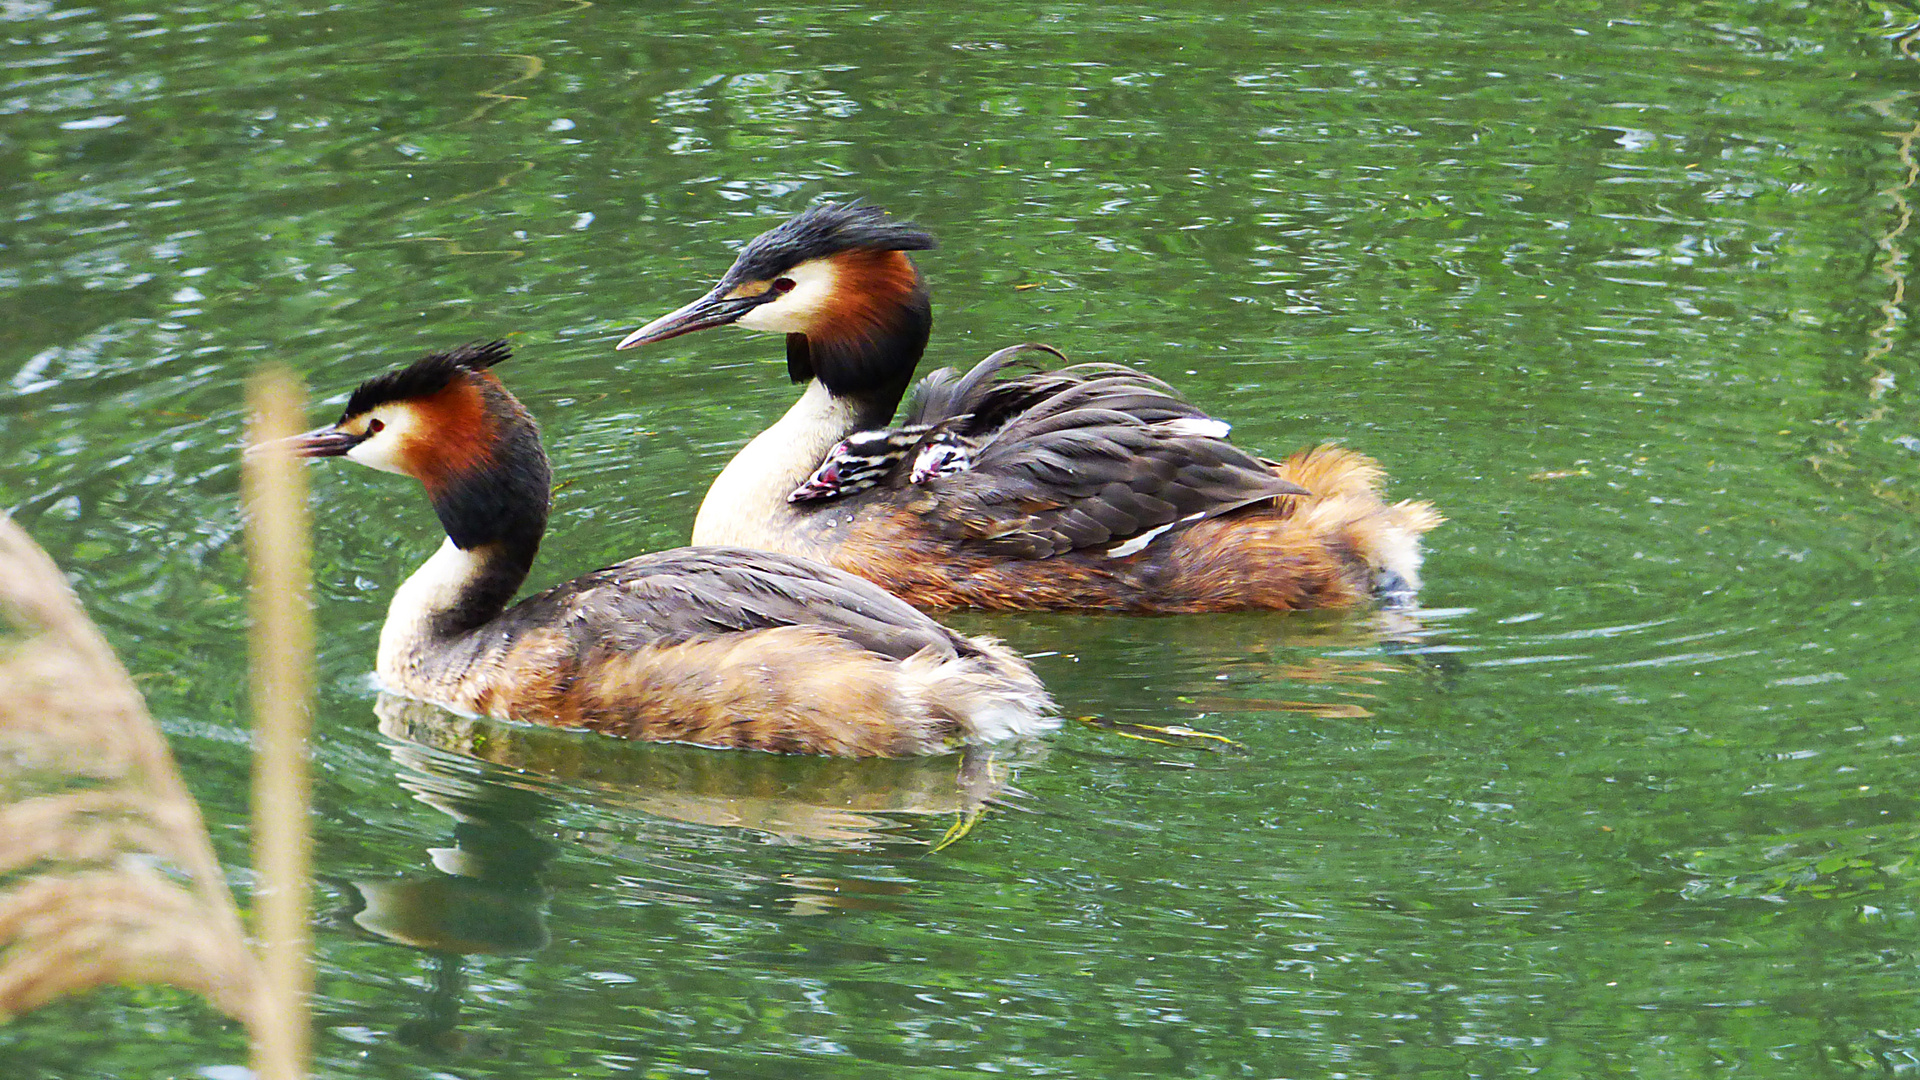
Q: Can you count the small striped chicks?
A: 2